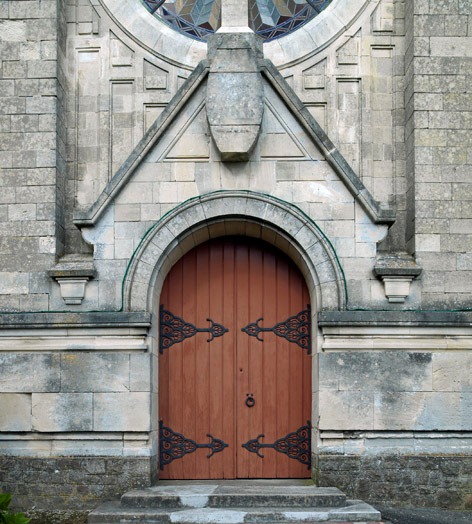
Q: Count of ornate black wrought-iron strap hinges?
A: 4